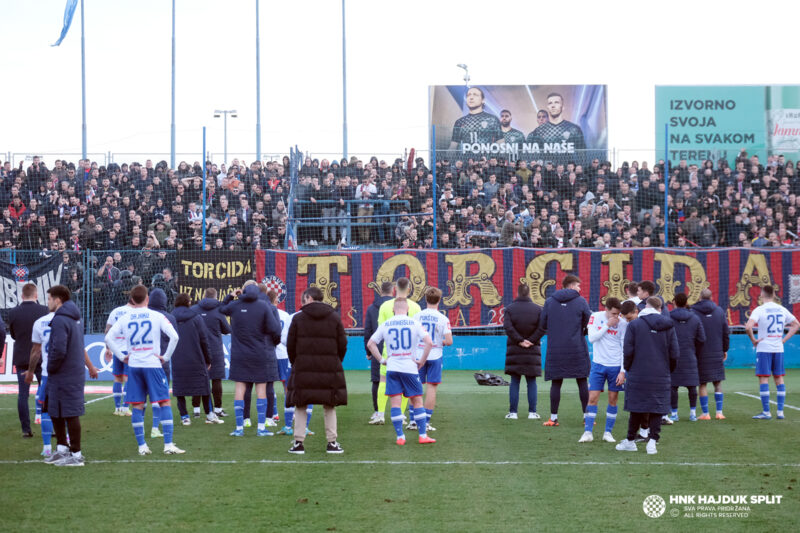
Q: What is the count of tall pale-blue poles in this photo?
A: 4